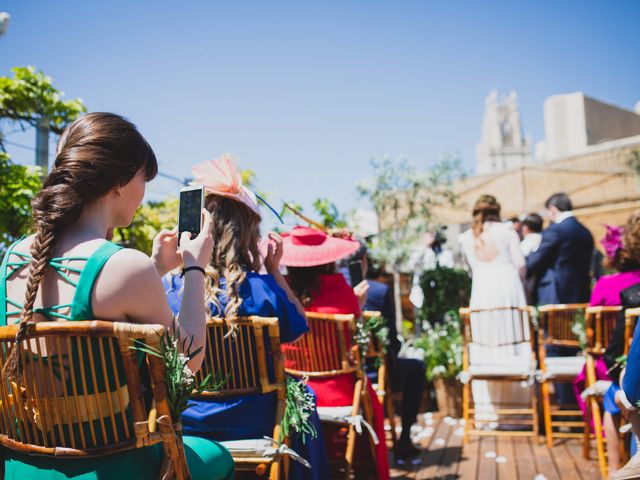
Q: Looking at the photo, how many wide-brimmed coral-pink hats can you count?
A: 1